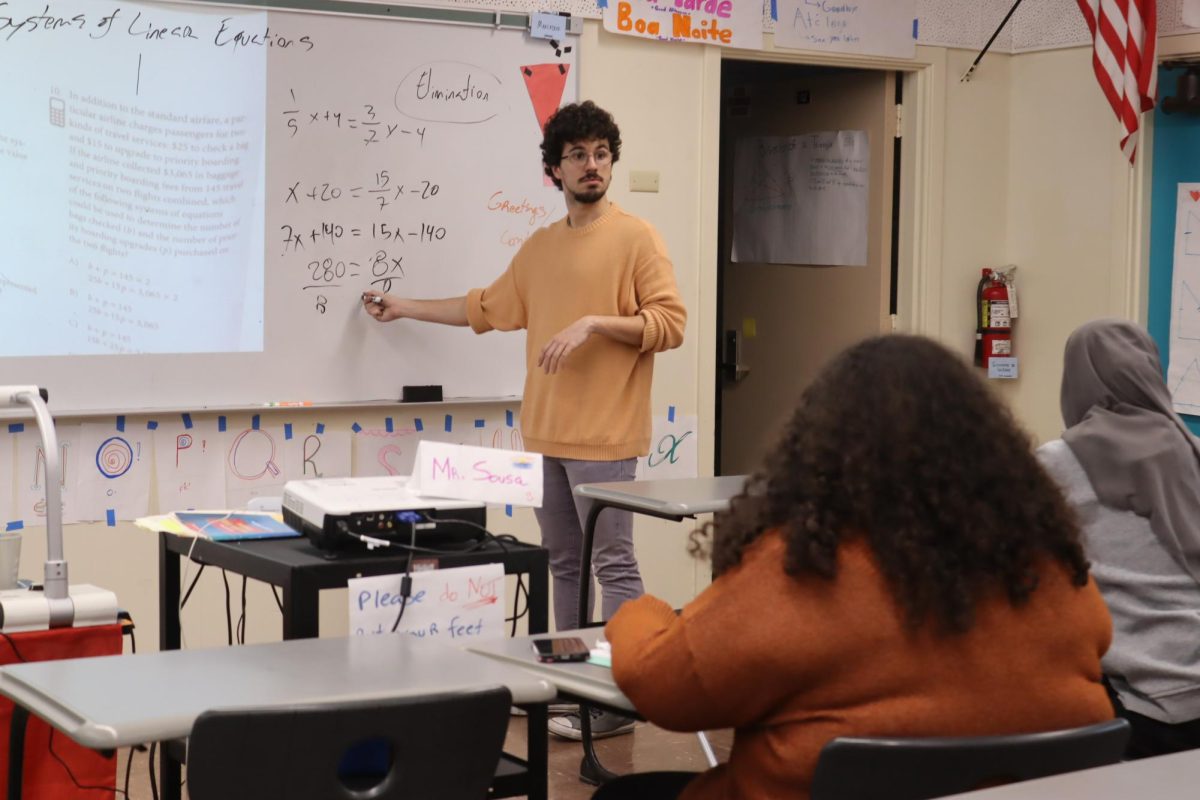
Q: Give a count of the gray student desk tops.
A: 4